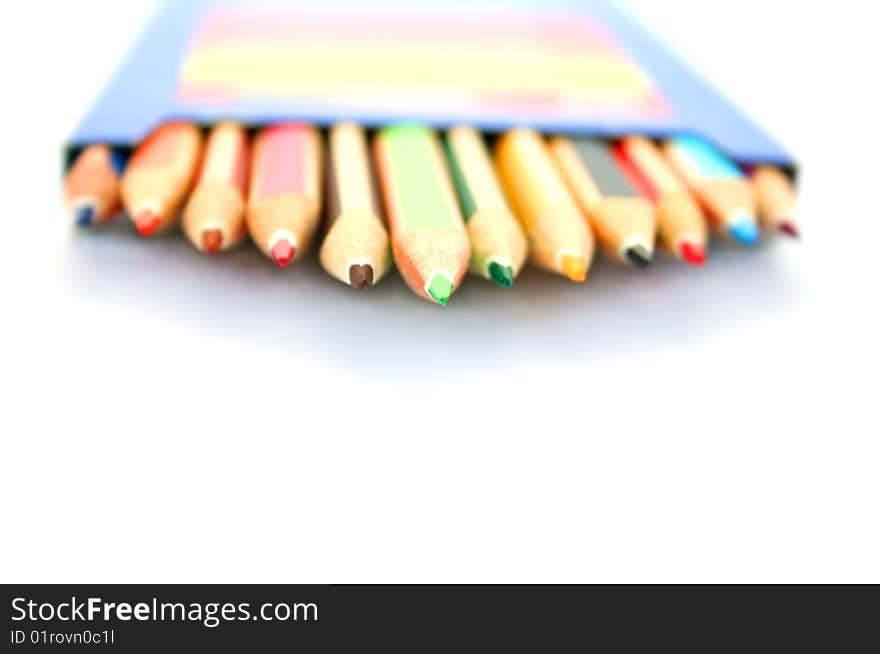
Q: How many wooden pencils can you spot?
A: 12